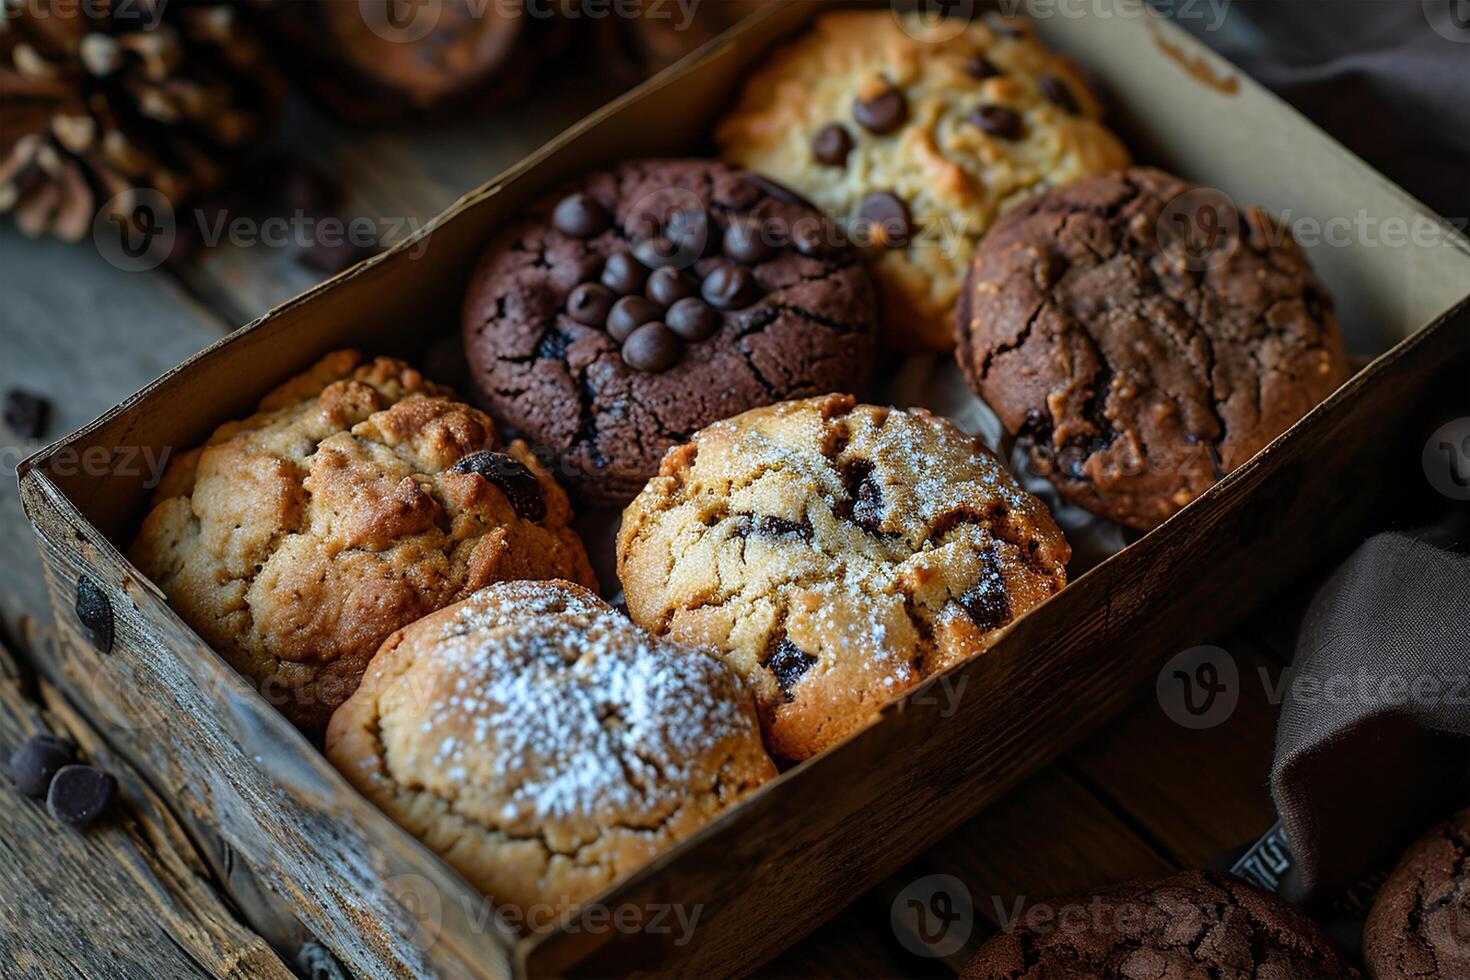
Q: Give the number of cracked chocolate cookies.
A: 4